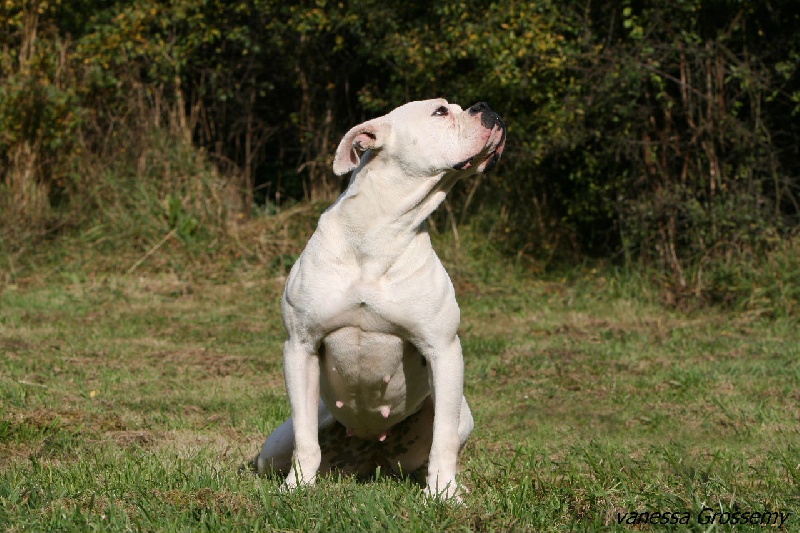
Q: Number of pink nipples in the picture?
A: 6